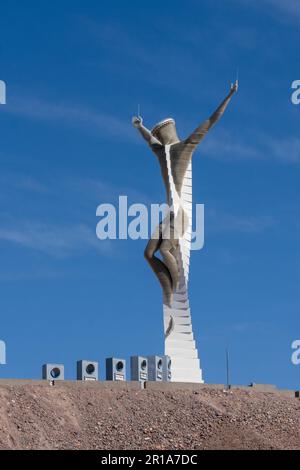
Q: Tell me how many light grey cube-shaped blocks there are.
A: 6